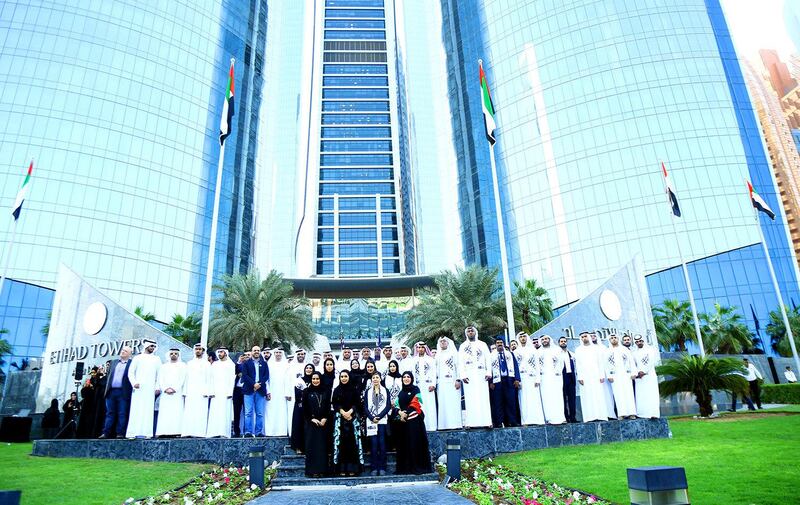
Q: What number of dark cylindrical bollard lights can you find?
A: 2